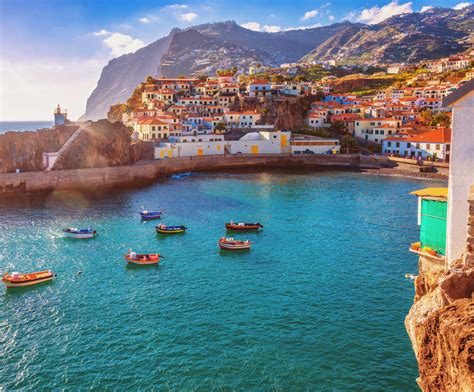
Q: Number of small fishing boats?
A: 7